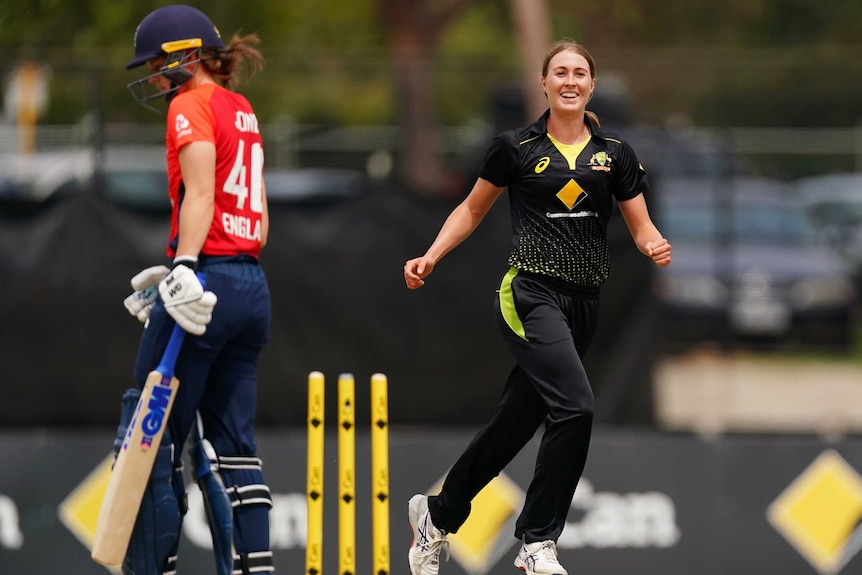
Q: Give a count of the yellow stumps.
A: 3